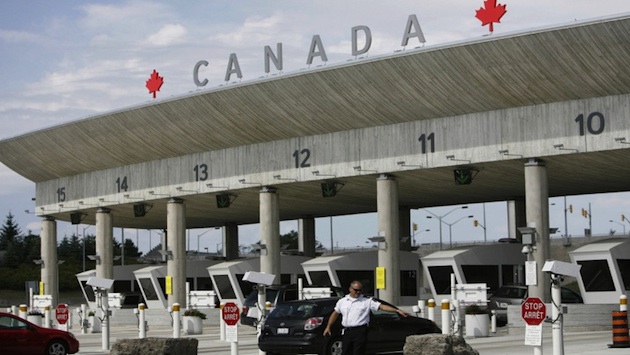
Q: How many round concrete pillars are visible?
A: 6